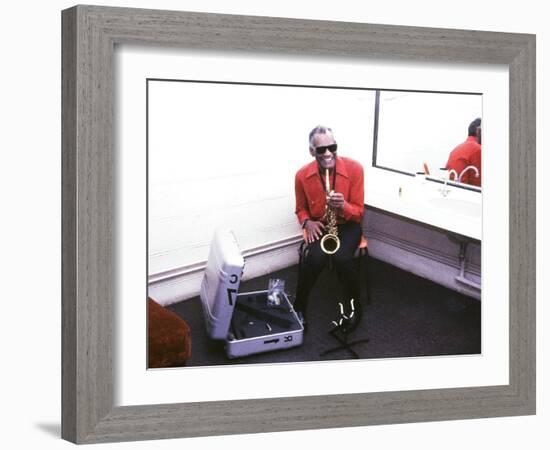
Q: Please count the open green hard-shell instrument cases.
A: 0